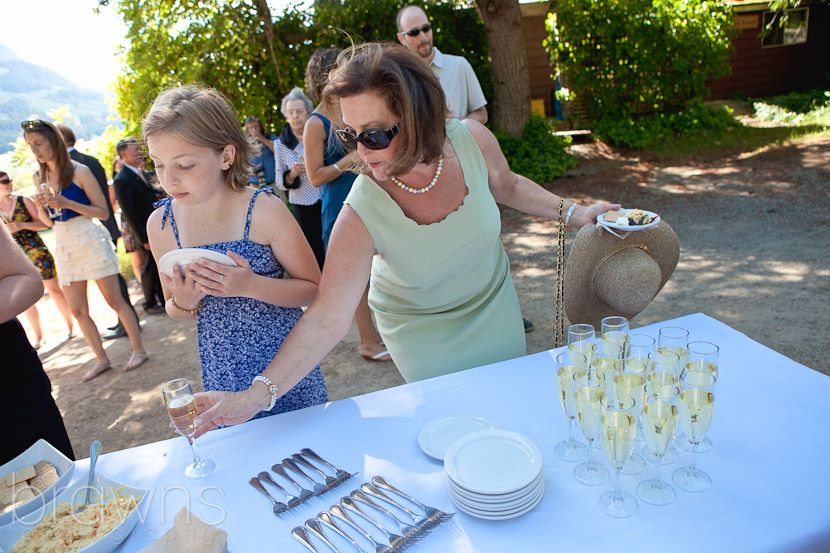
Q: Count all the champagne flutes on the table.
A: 14